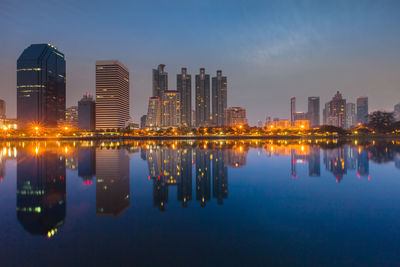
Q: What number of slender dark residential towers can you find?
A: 4